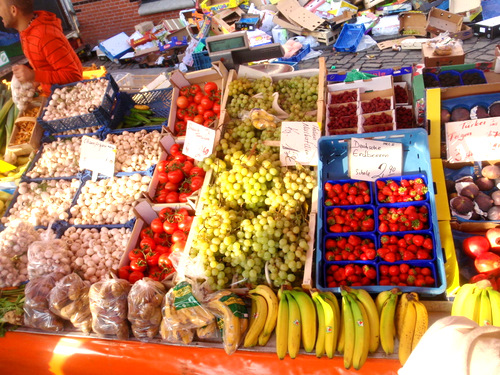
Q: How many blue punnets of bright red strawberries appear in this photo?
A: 8